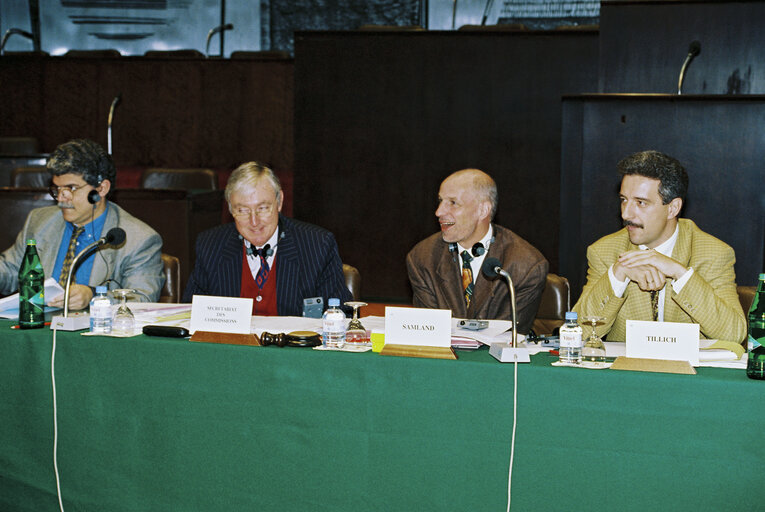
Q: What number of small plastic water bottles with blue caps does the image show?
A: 3